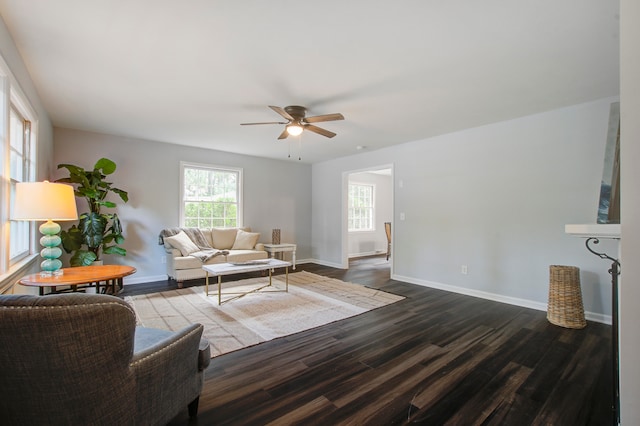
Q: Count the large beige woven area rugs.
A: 1